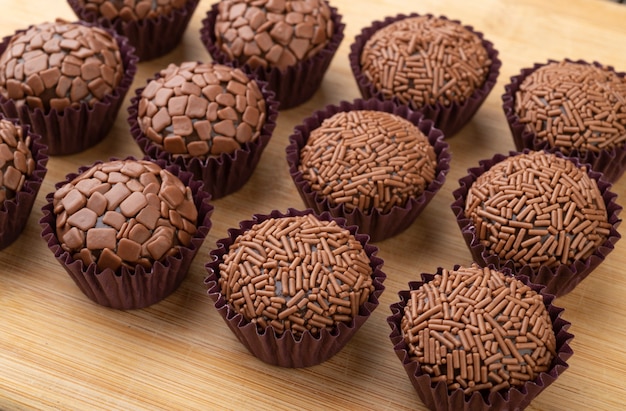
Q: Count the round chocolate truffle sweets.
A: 12